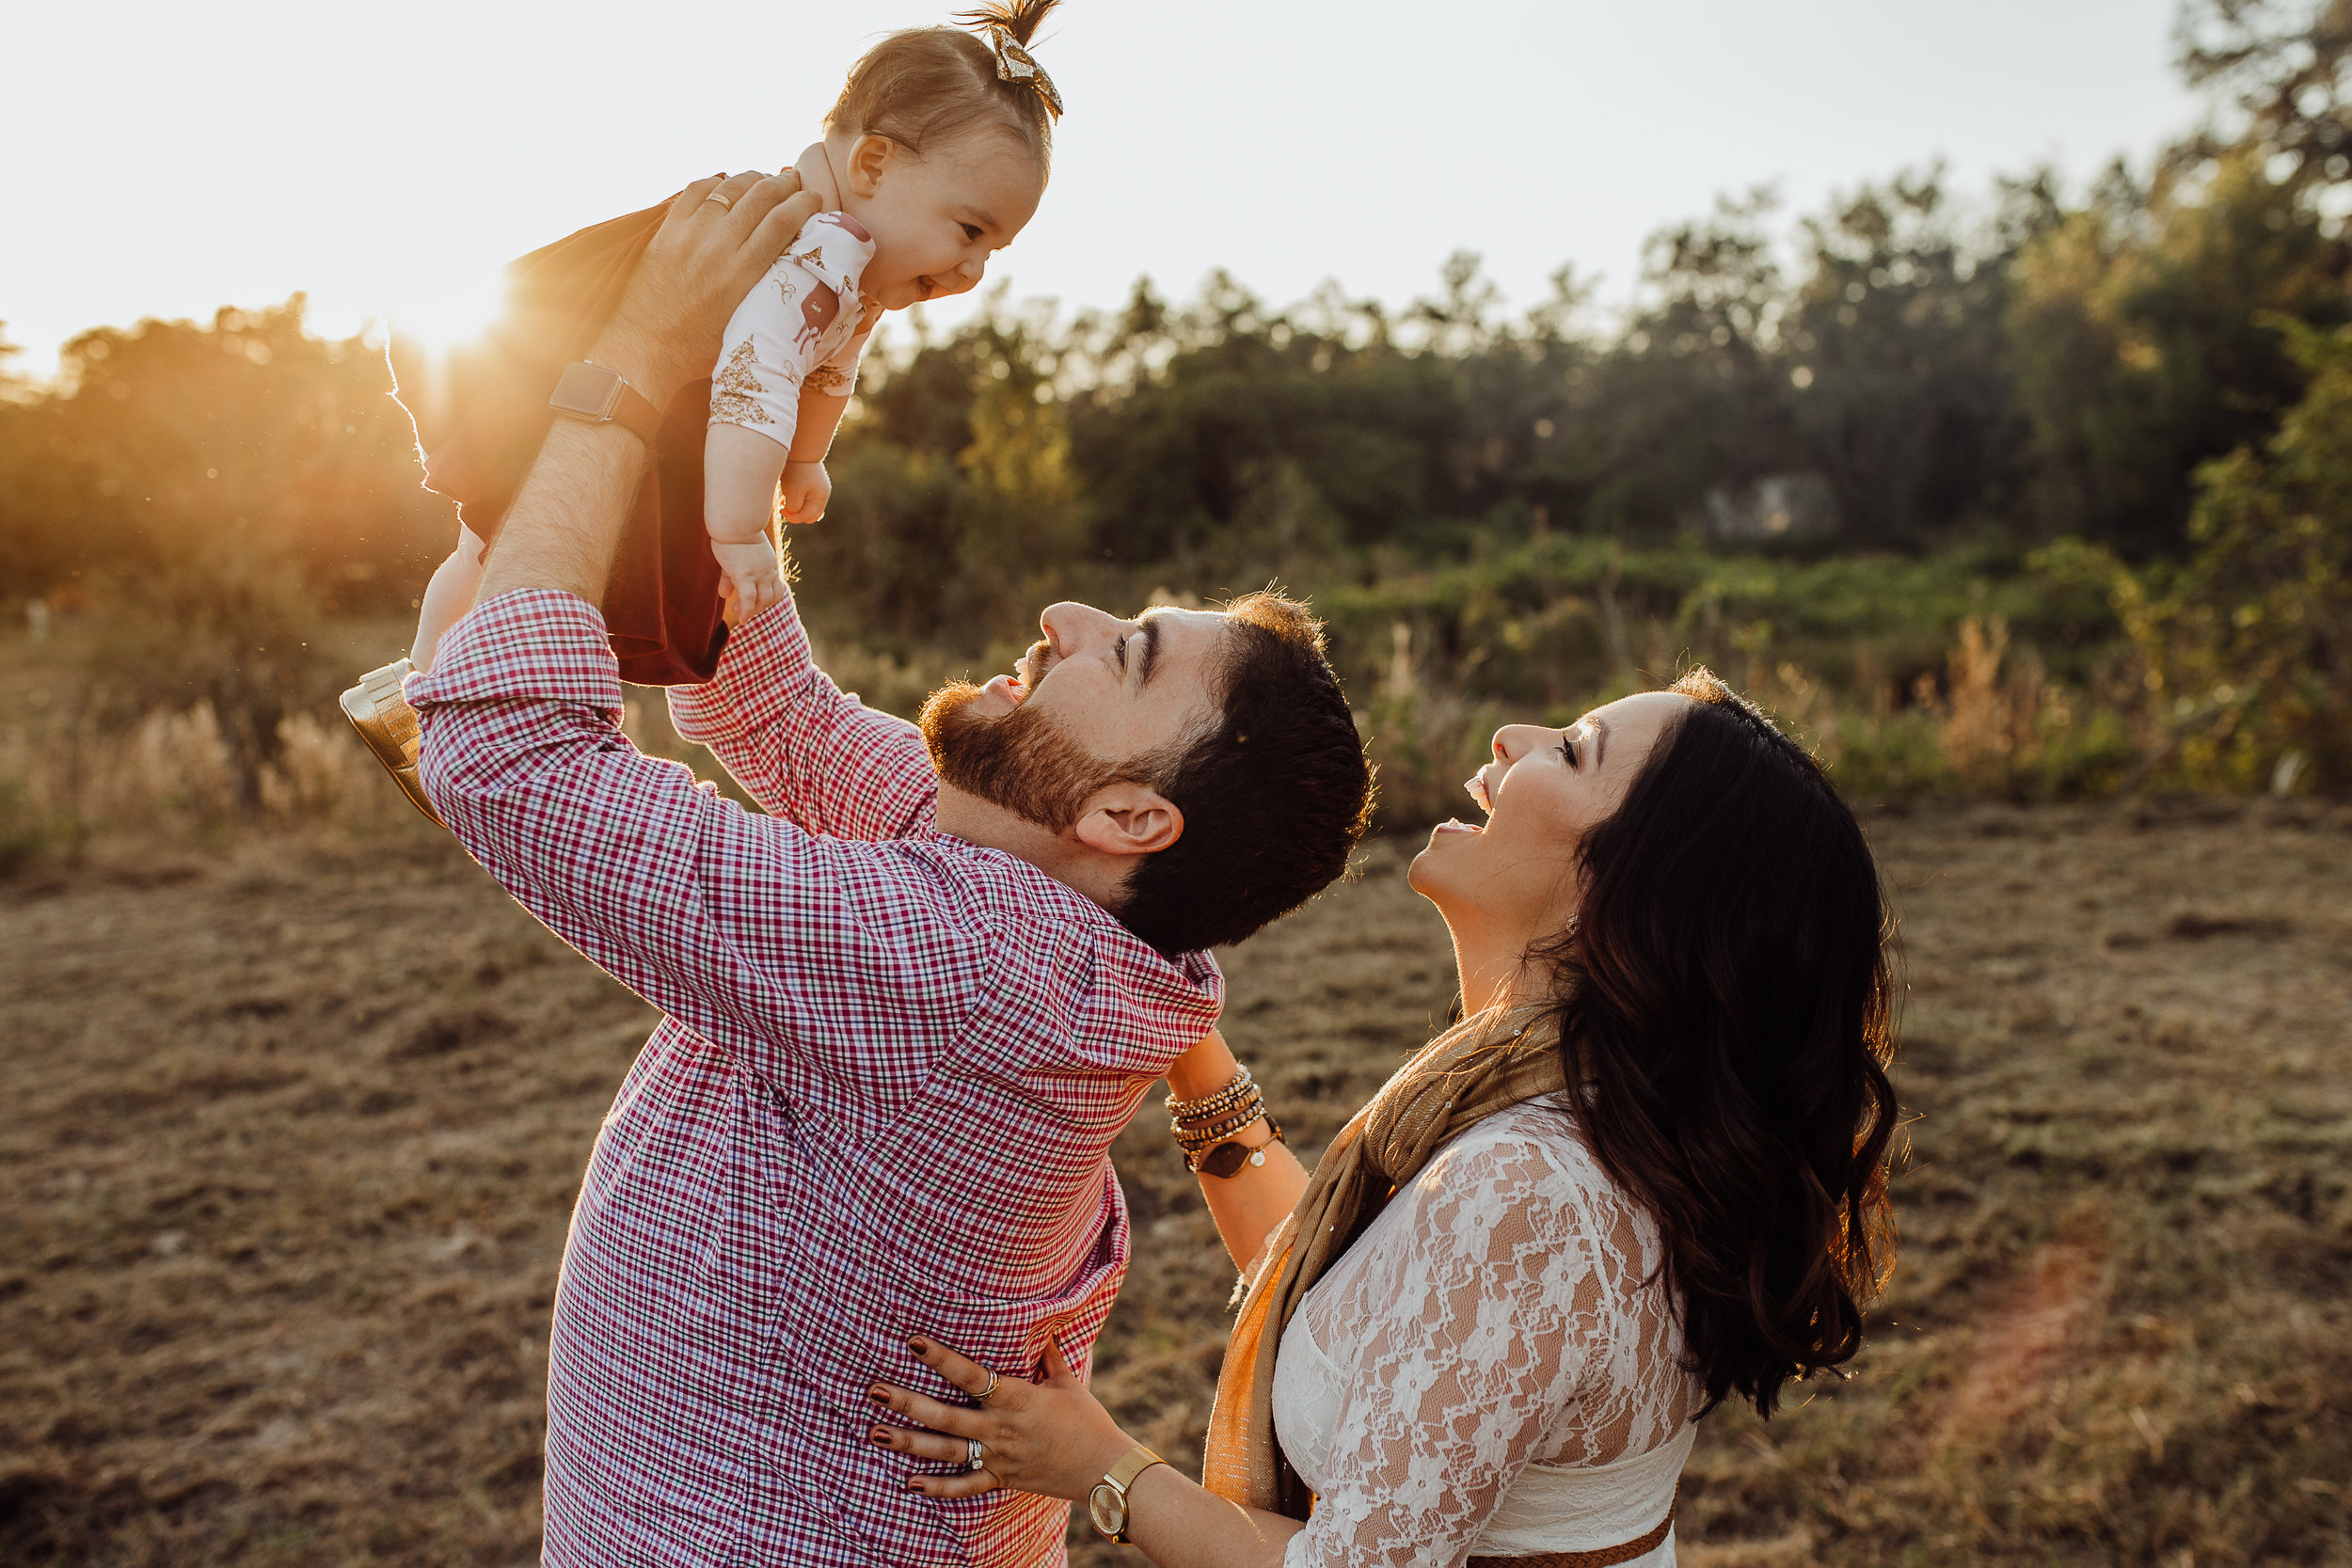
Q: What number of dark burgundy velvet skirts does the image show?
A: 1